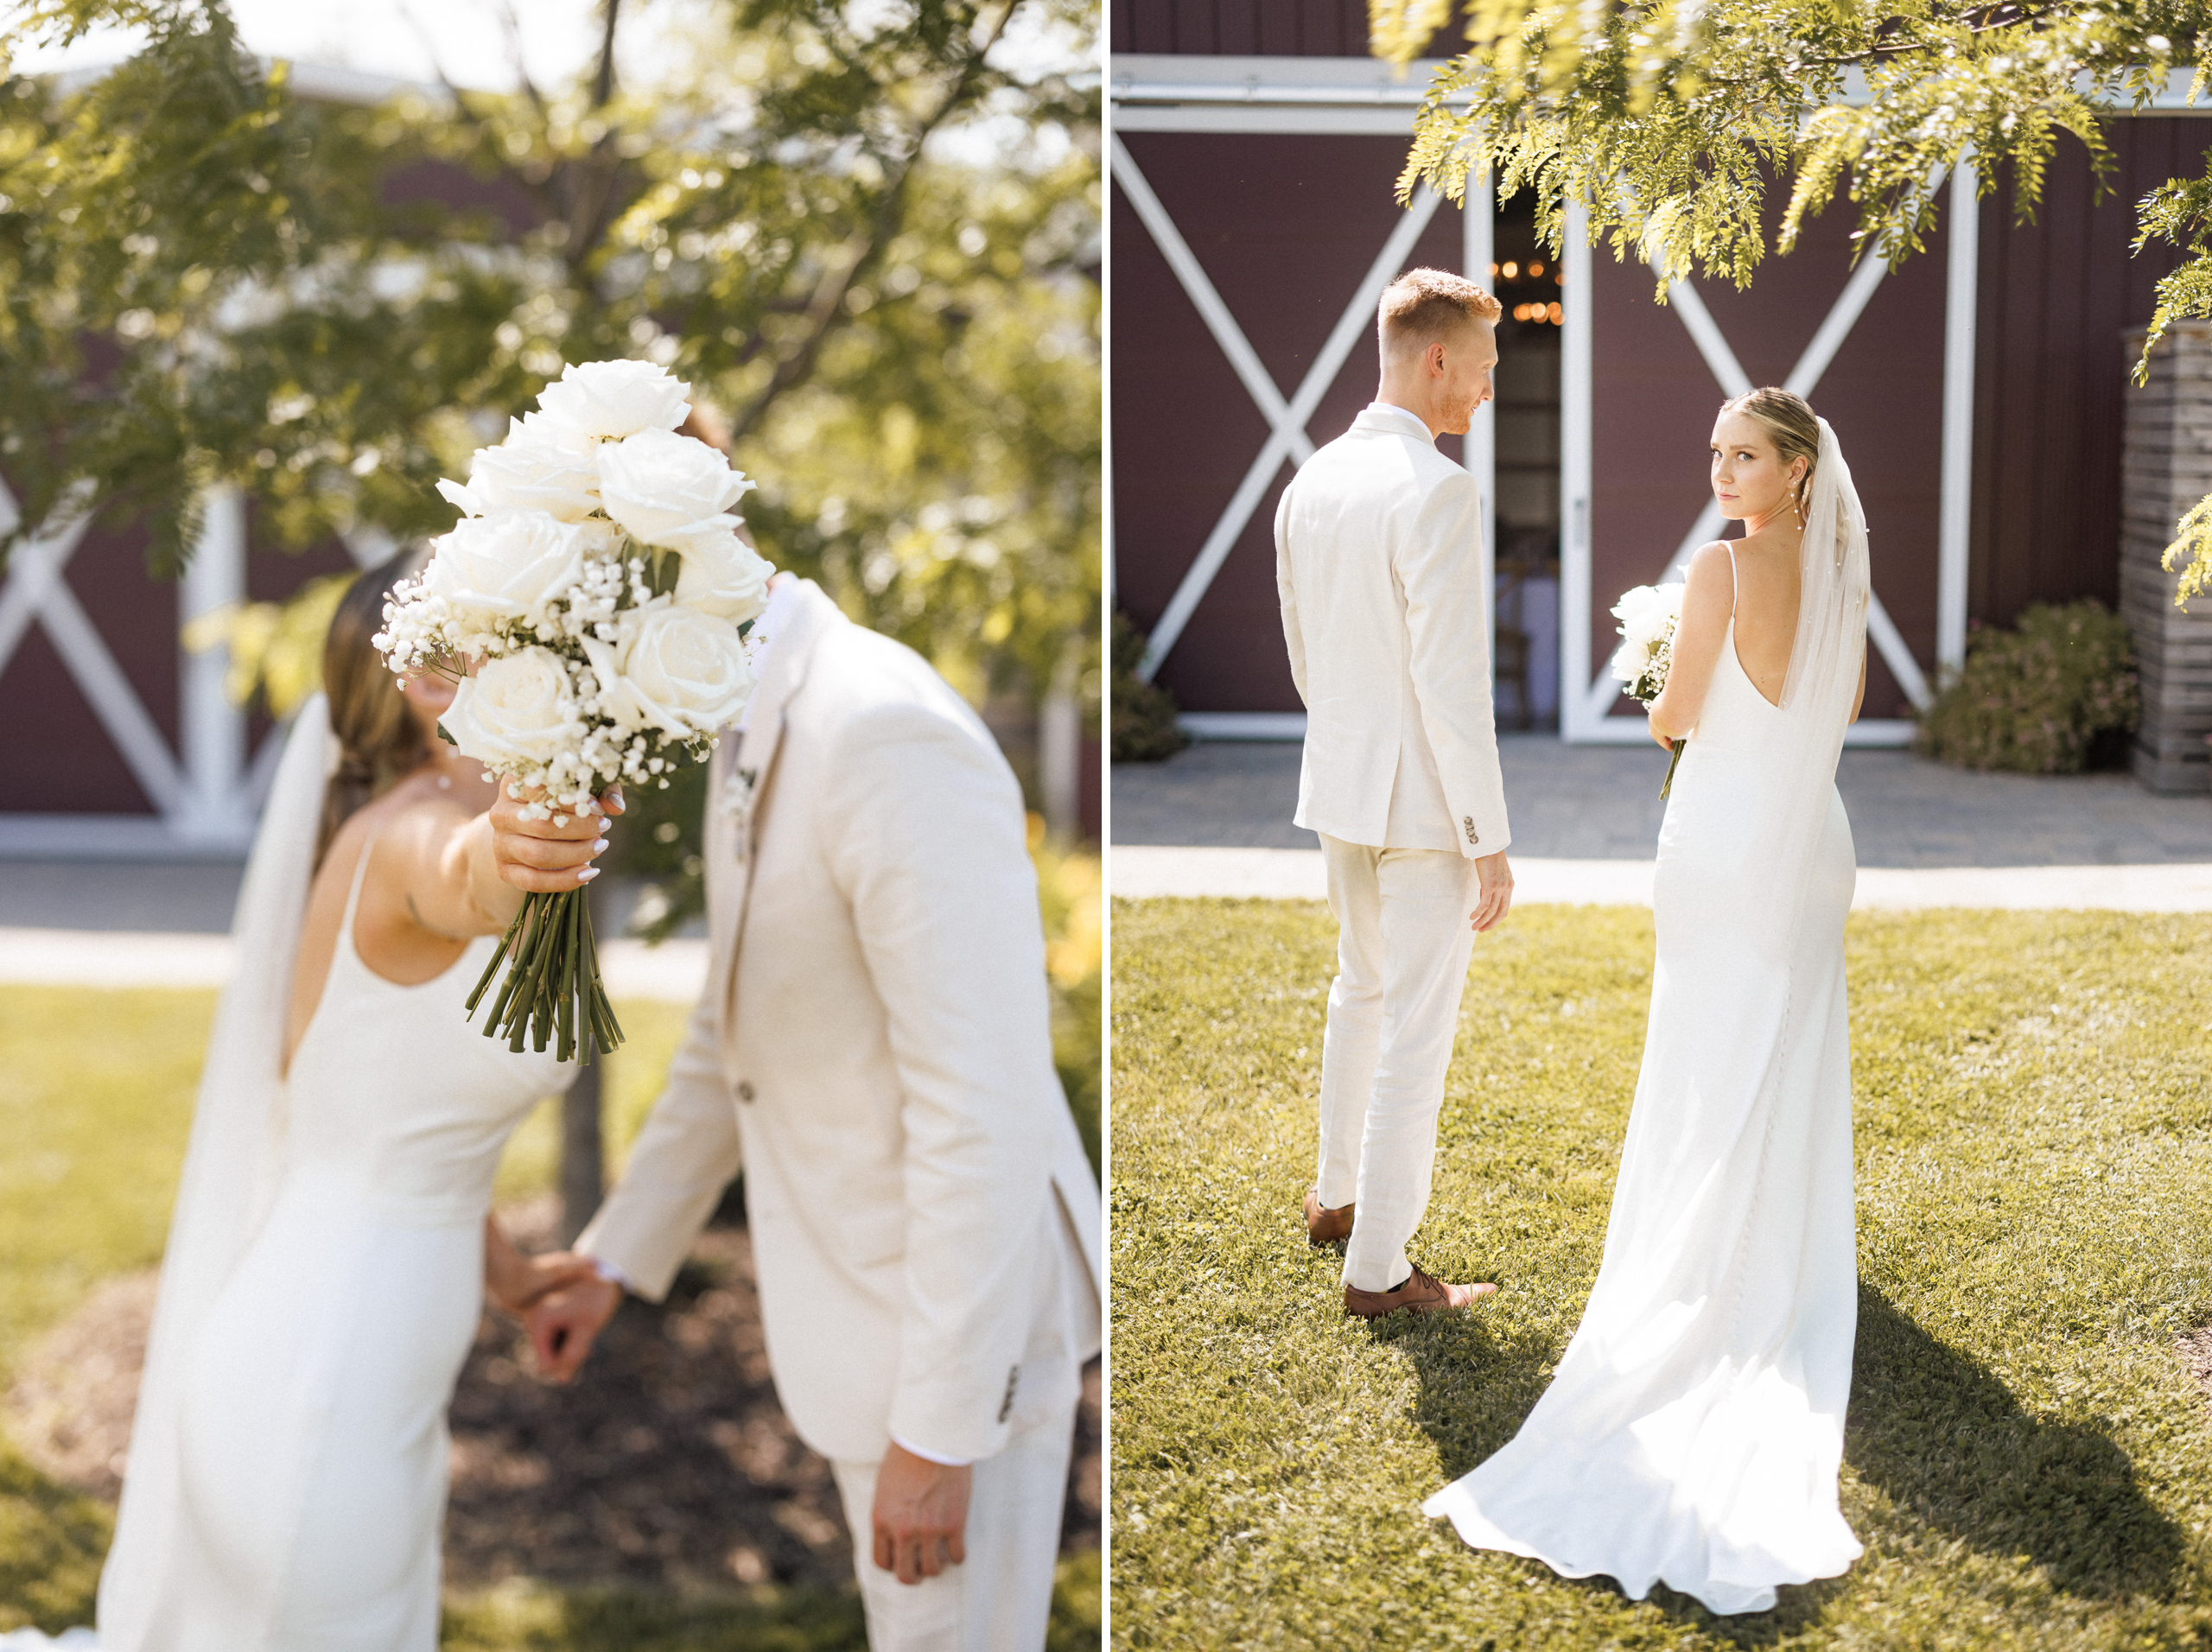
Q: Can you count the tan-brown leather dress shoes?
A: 2